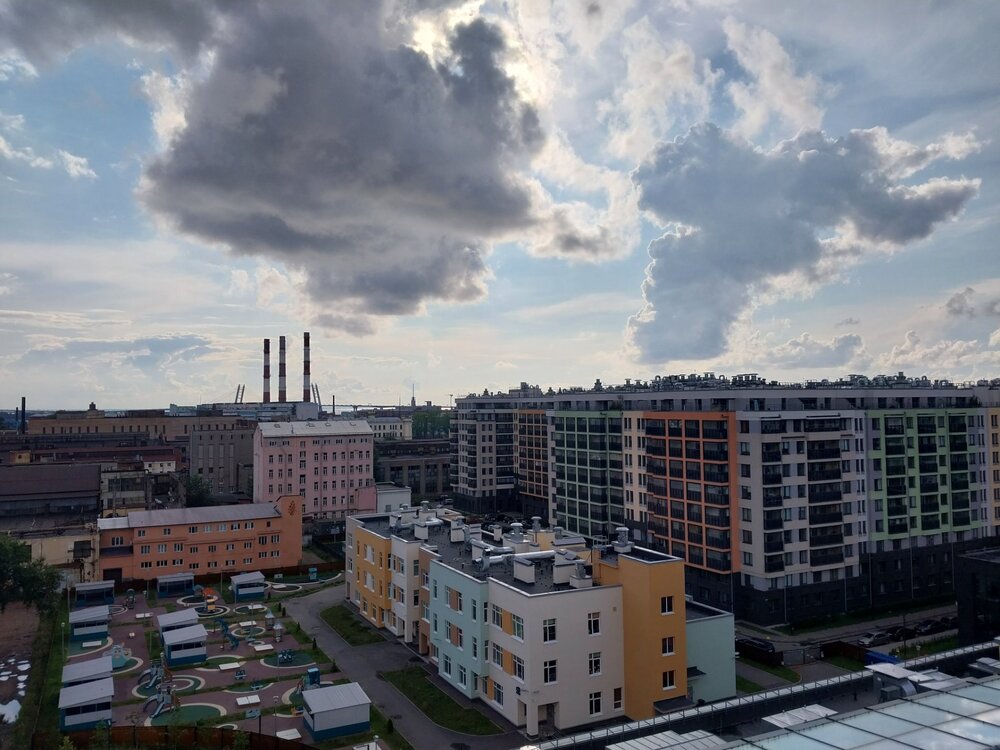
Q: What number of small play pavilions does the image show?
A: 9